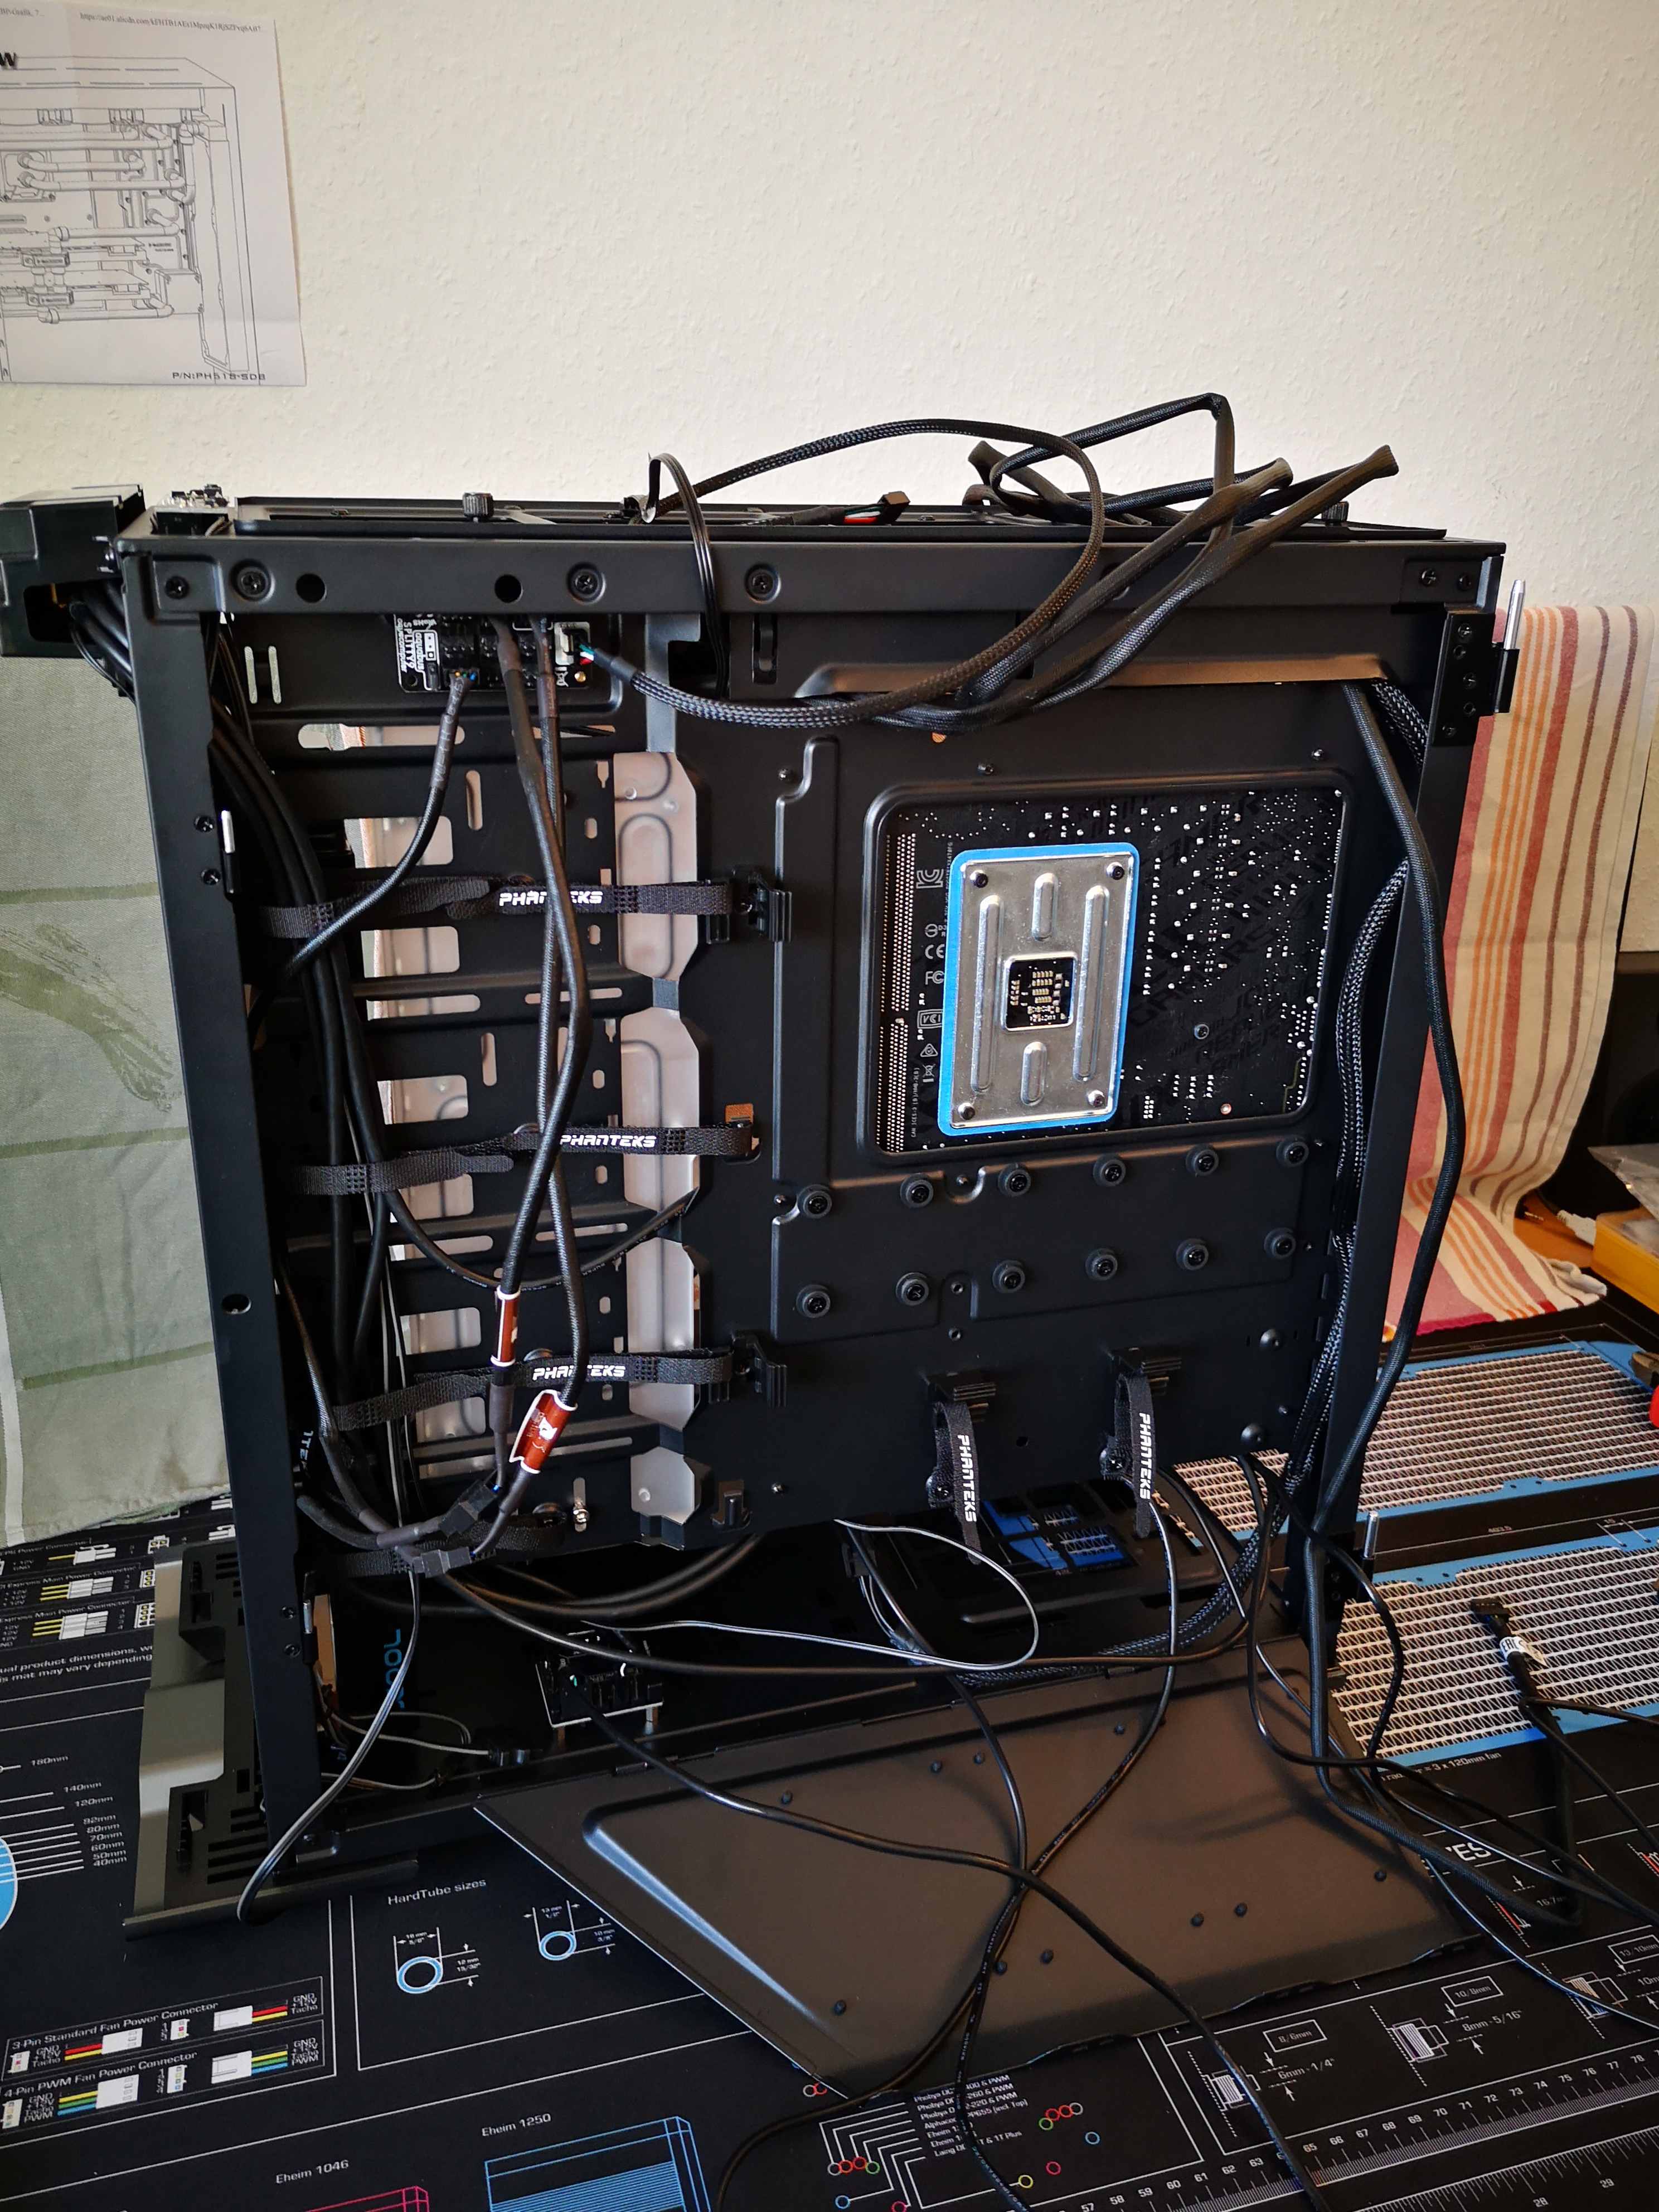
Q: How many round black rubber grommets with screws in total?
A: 12